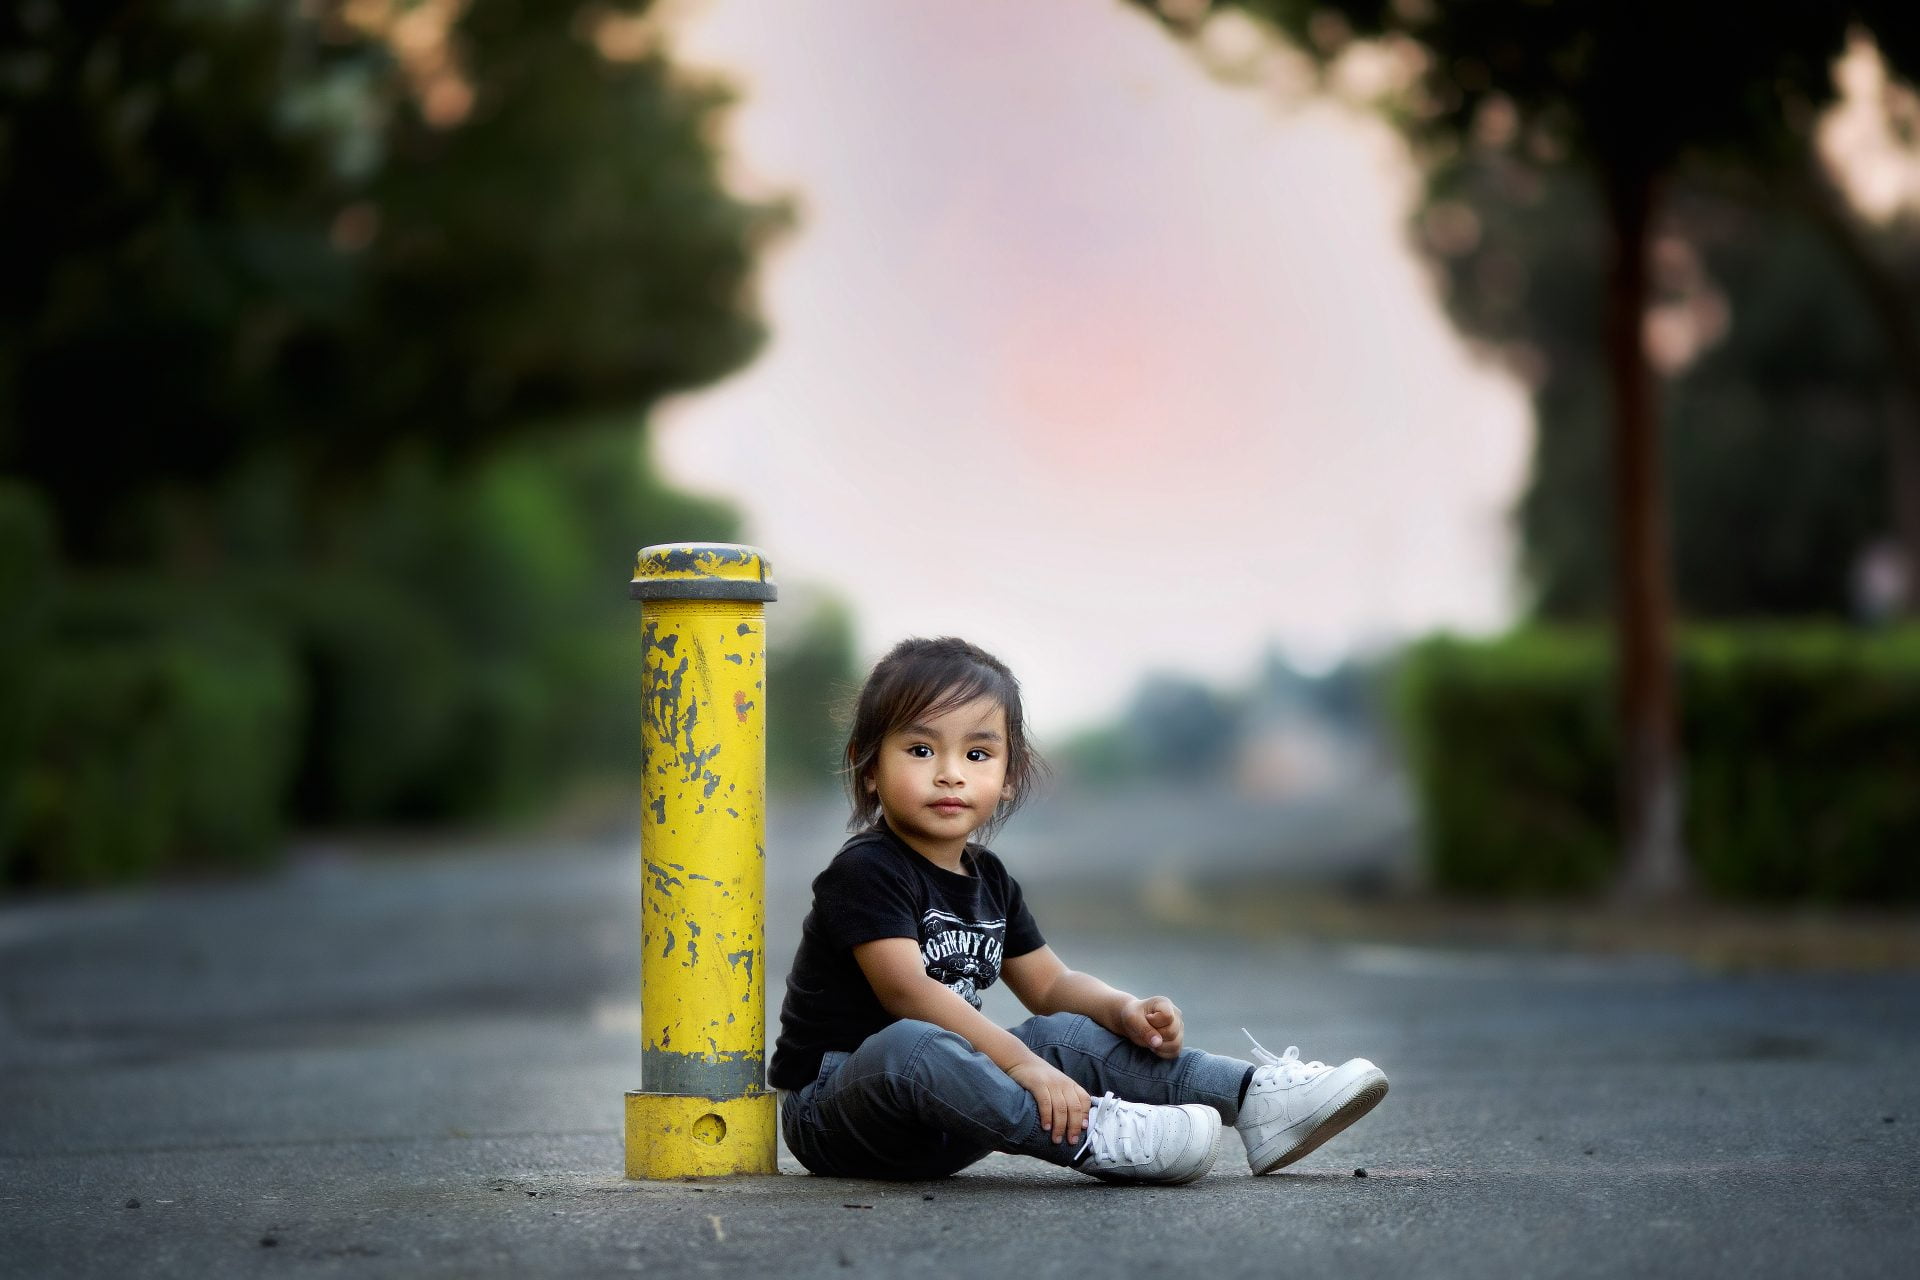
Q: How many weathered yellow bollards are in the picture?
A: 1